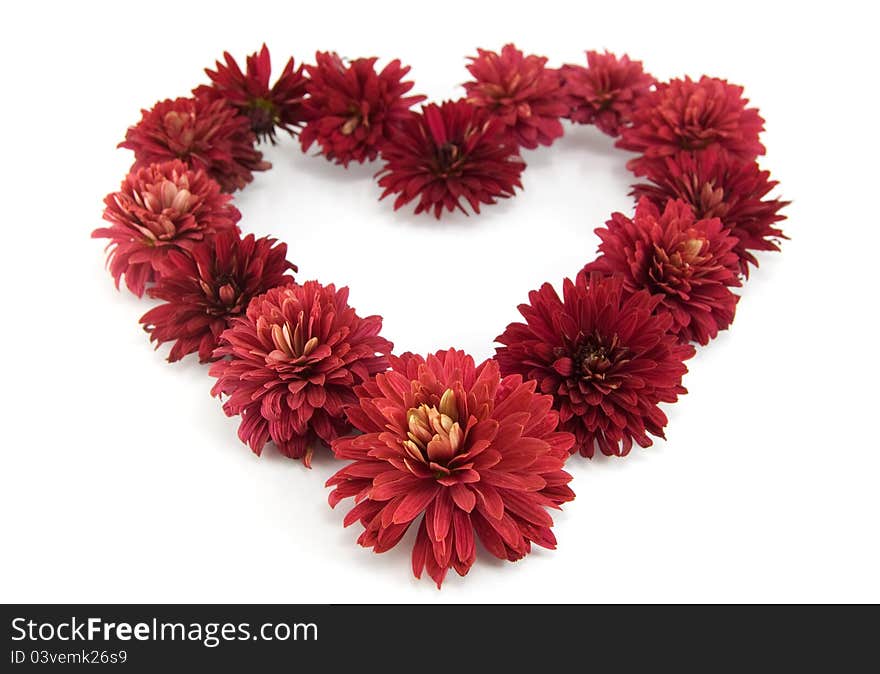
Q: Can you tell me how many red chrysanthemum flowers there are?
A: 14